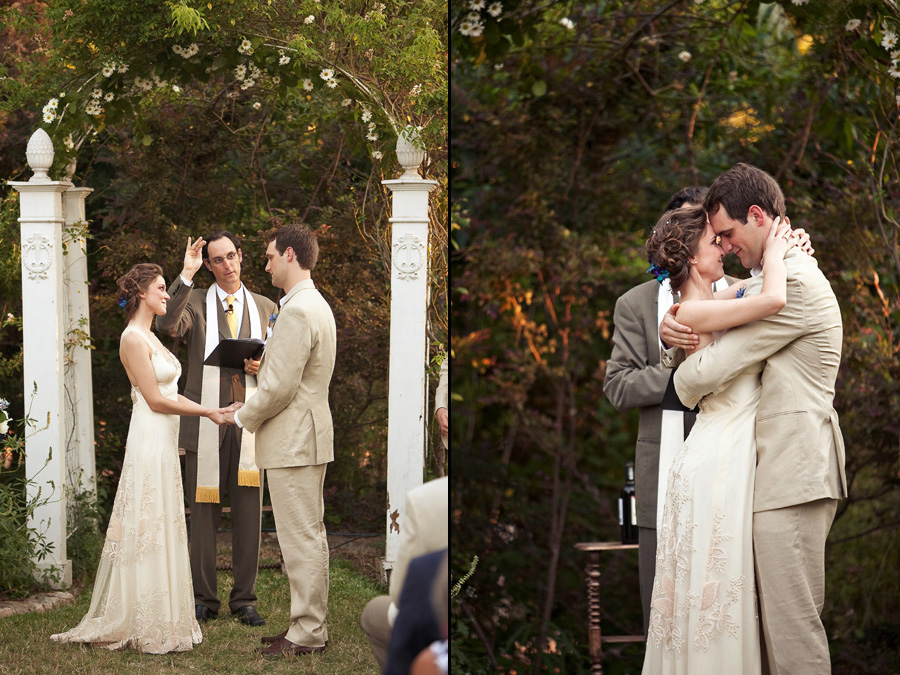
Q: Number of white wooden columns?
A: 3